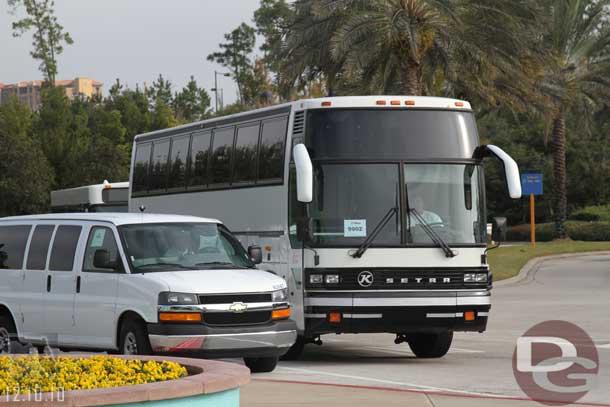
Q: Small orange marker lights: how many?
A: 5